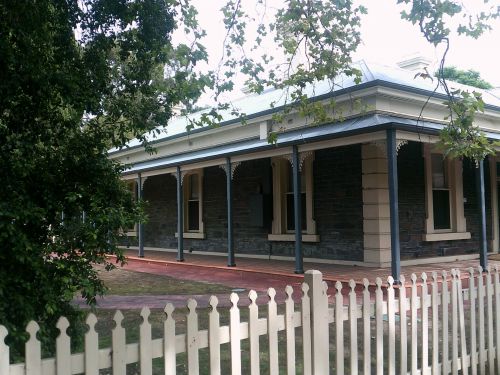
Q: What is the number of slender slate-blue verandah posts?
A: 6